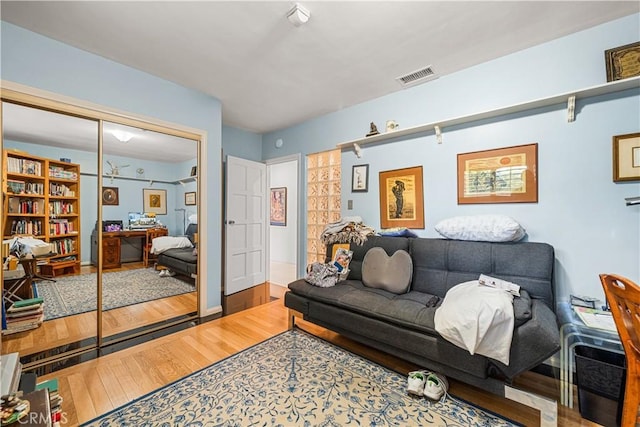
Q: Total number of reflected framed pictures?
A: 3